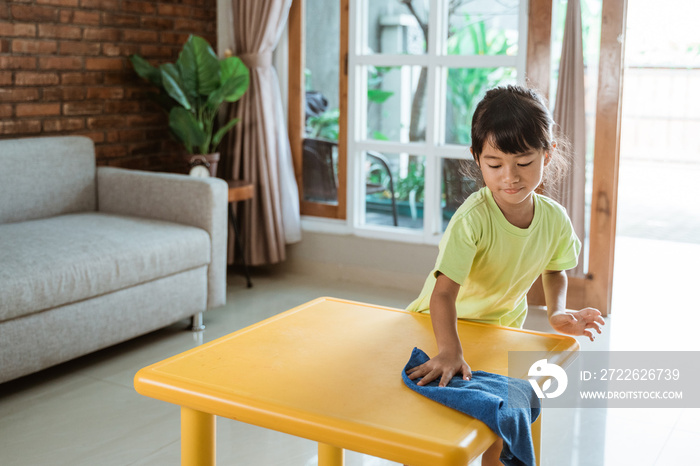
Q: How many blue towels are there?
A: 1